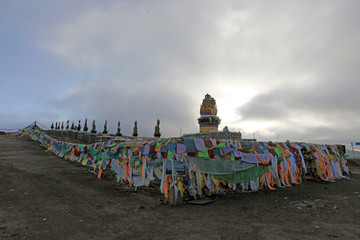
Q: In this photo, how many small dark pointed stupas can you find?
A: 13